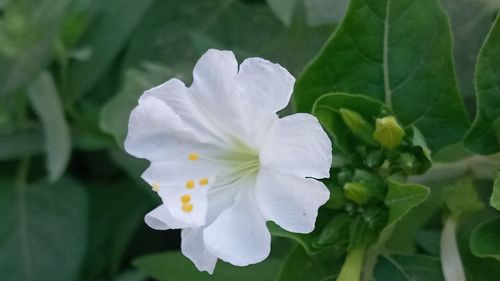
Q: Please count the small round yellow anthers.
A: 5